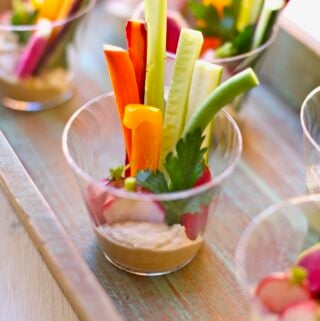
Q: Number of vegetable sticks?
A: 7